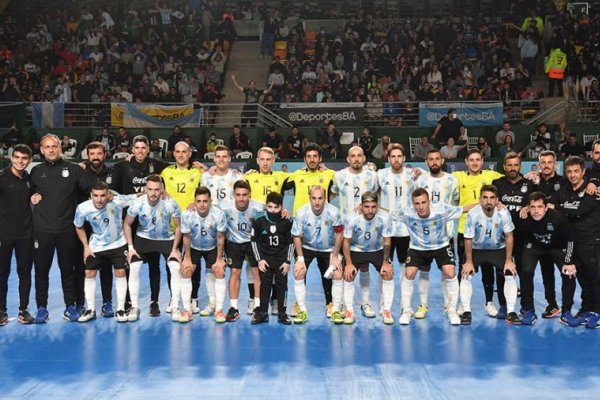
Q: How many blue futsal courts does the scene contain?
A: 1